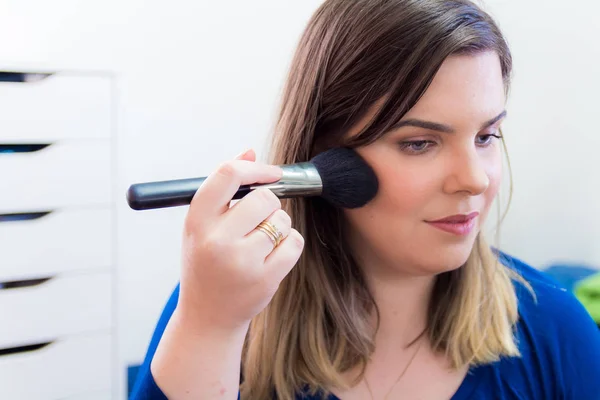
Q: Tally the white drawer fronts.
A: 5